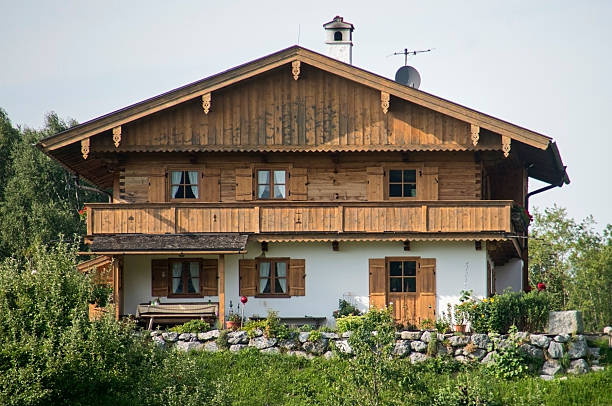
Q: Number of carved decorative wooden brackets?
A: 7